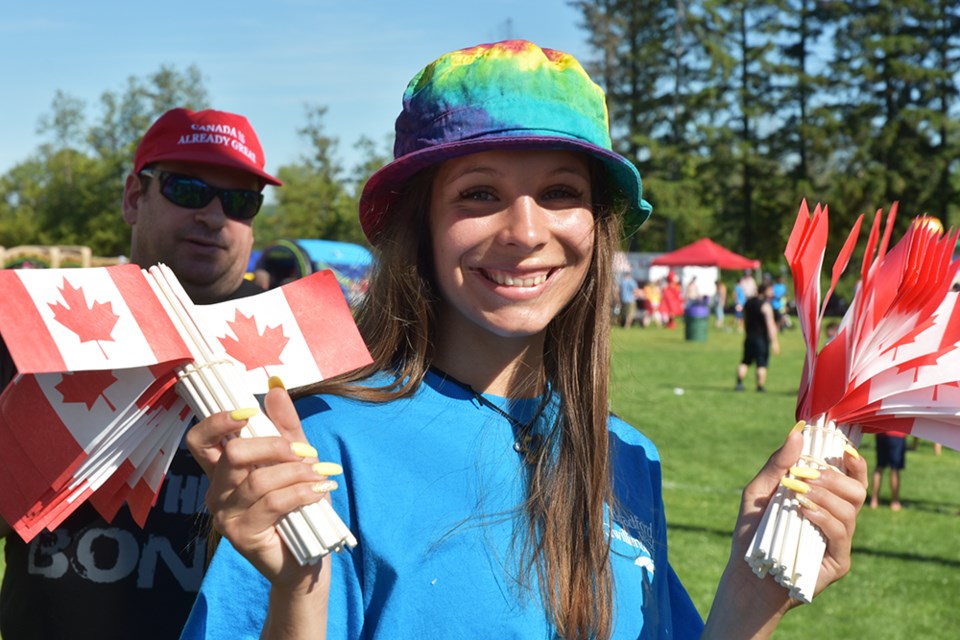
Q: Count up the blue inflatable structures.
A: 1